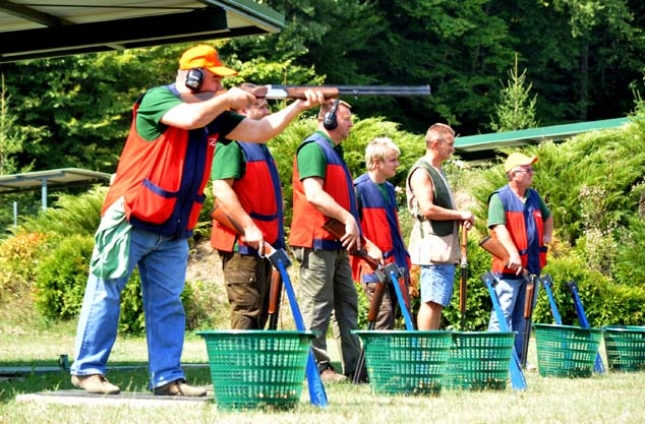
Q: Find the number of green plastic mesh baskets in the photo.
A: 5